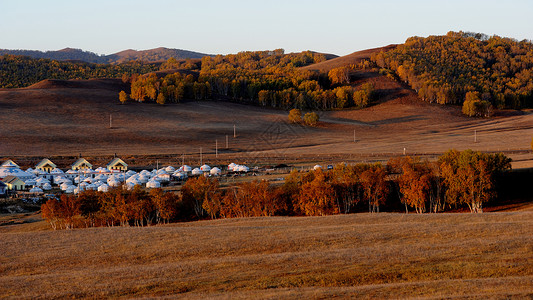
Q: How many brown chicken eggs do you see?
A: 0